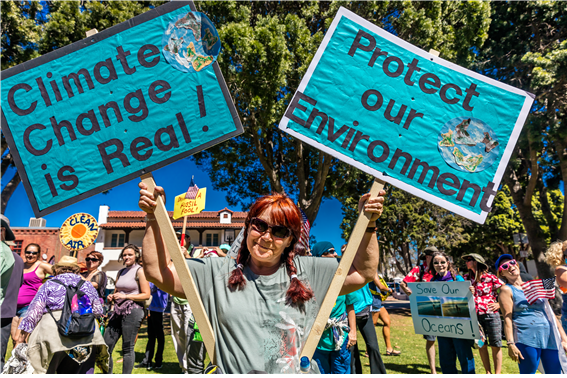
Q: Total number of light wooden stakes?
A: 2